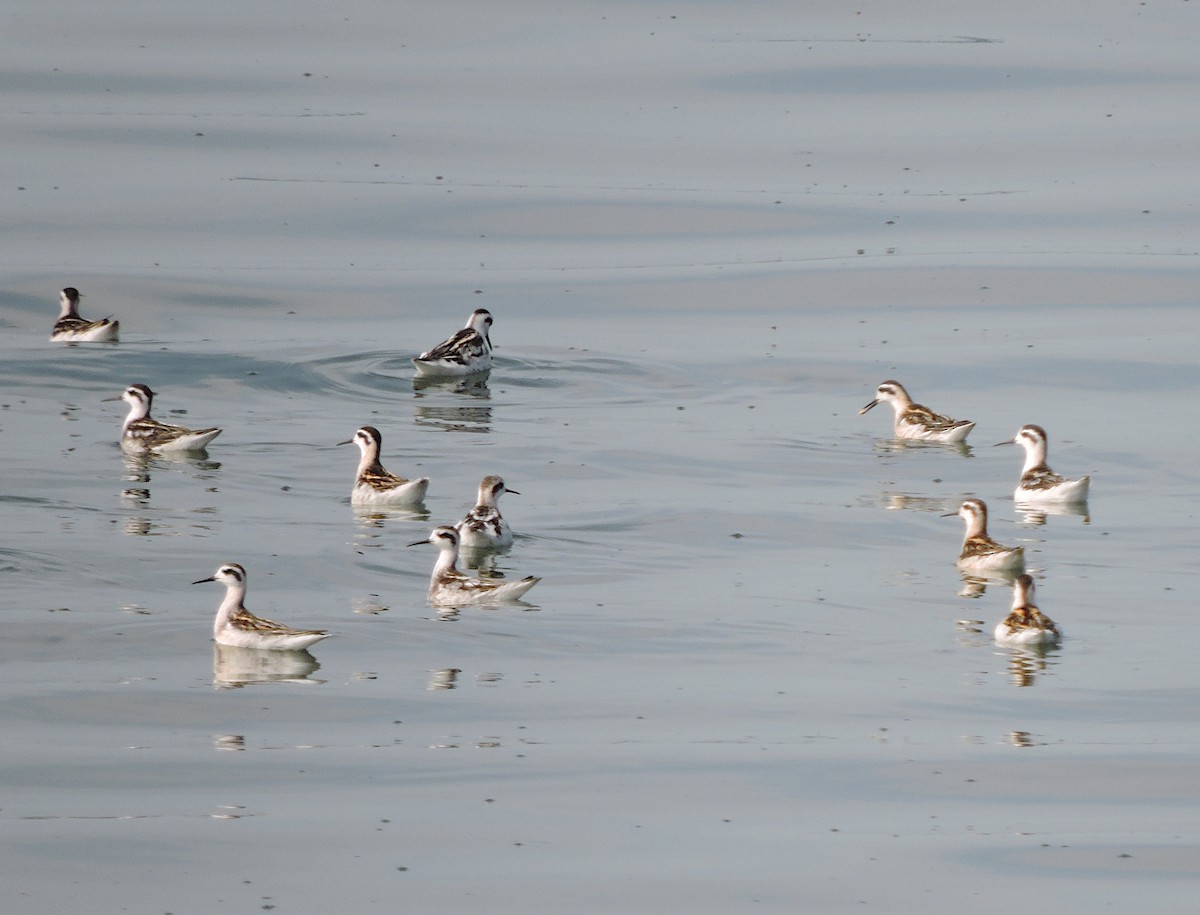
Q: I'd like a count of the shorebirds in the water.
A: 11